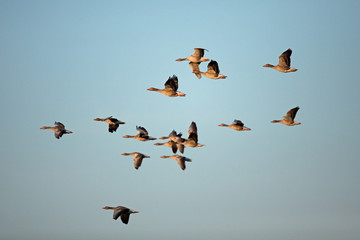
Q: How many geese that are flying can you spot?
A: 15